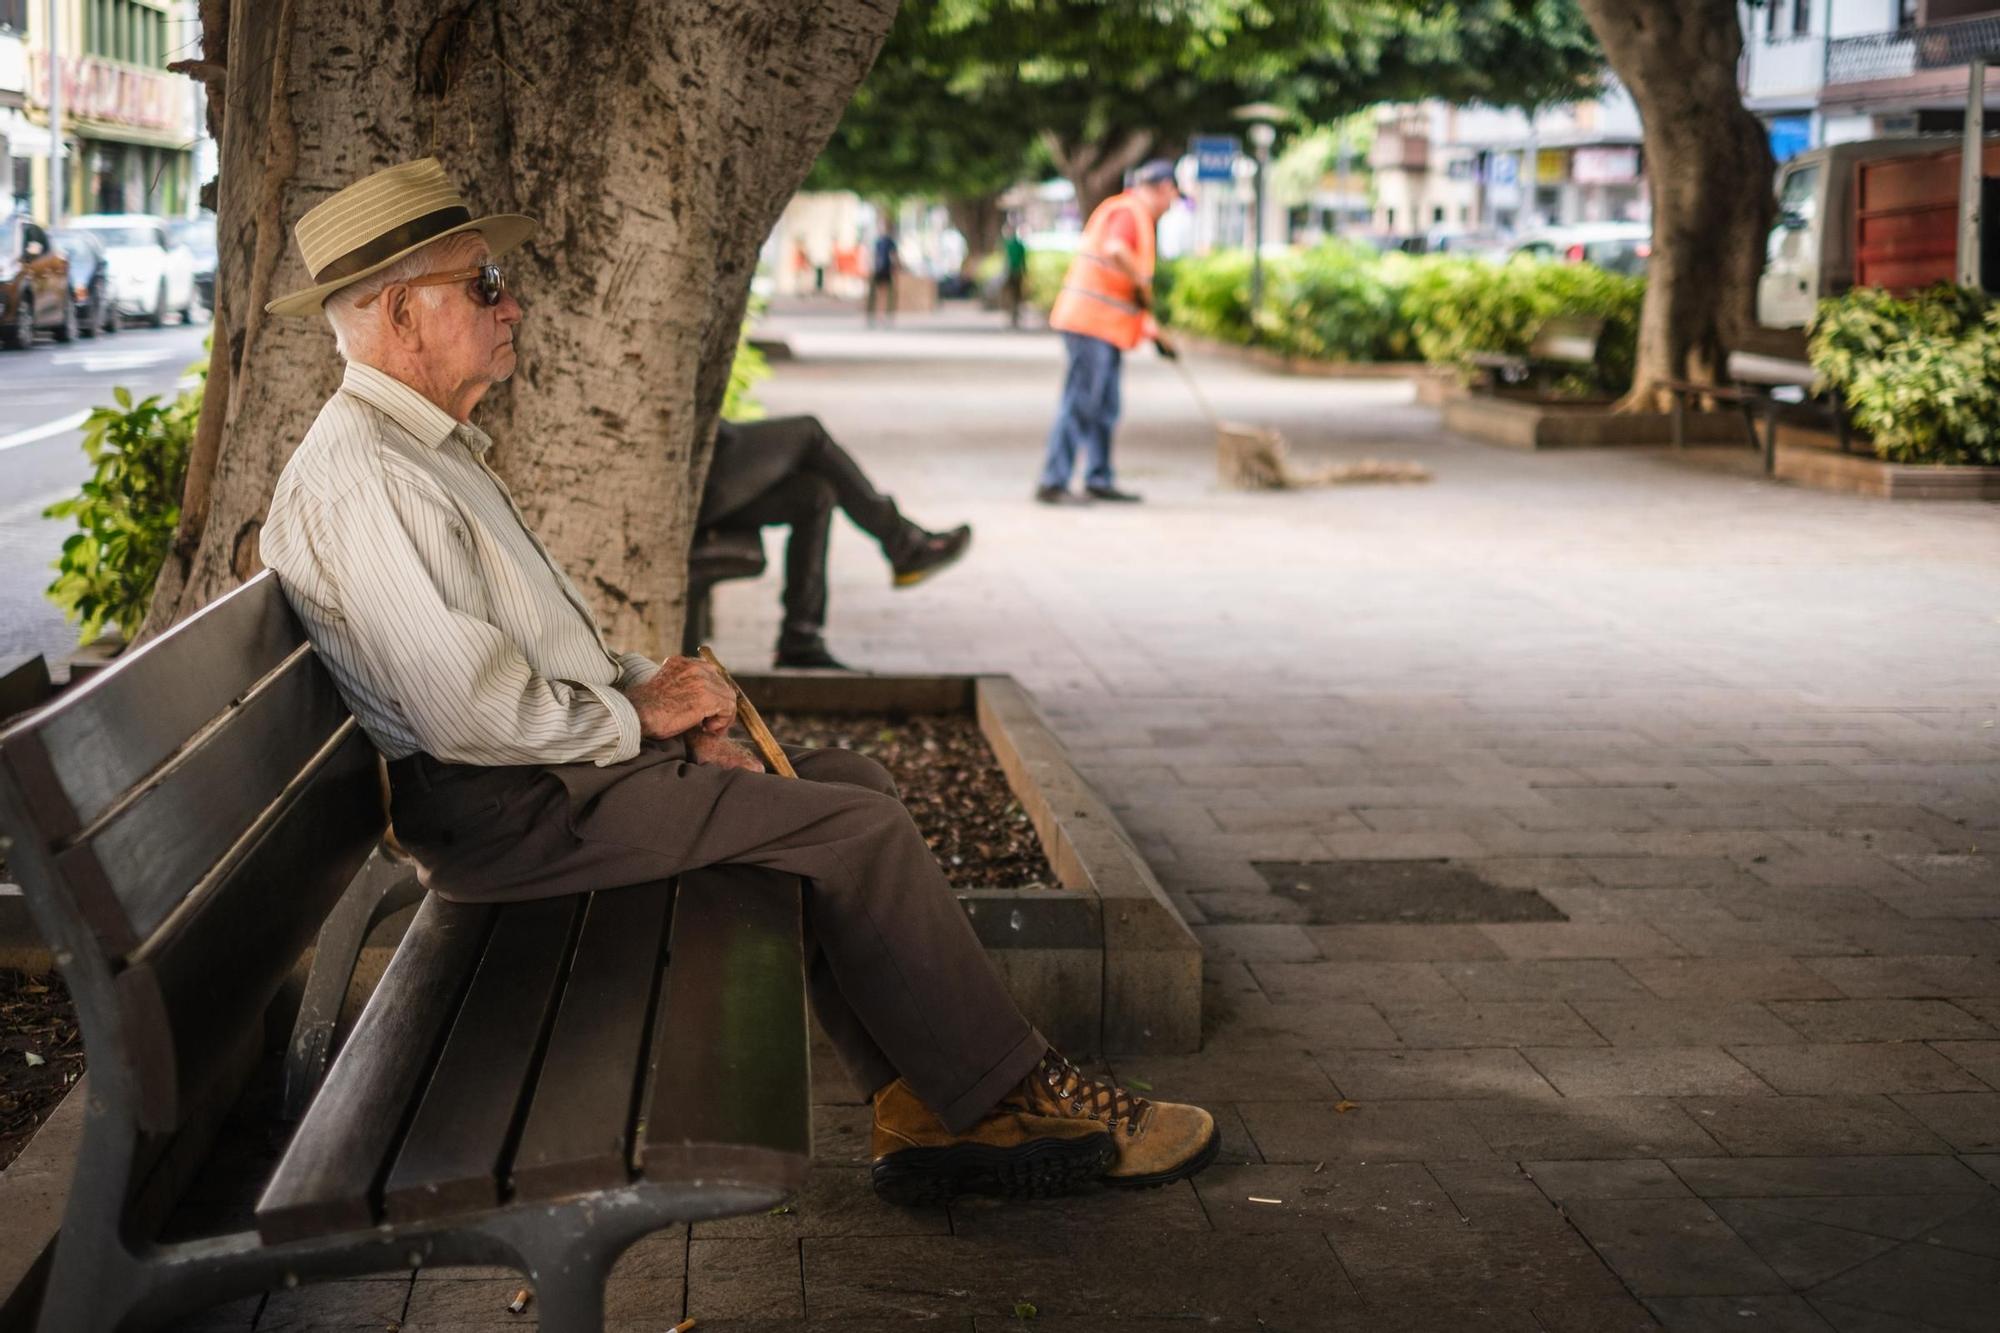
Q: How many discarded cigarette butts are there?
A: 2